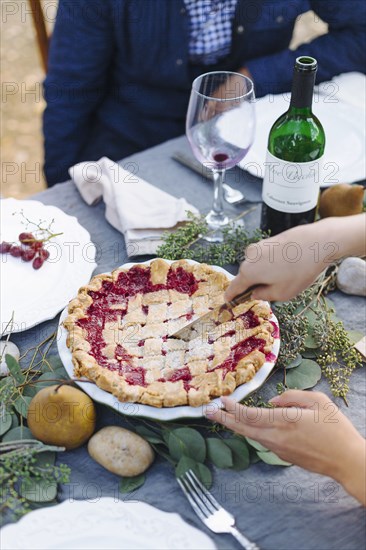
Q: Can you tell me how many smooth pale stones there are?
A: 3